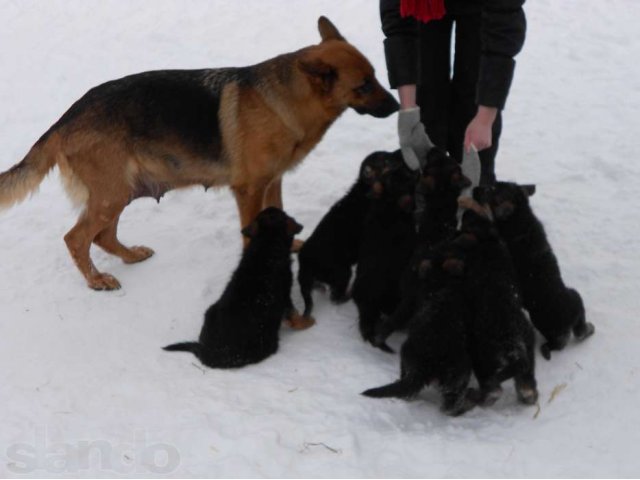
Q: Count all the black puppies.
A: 7